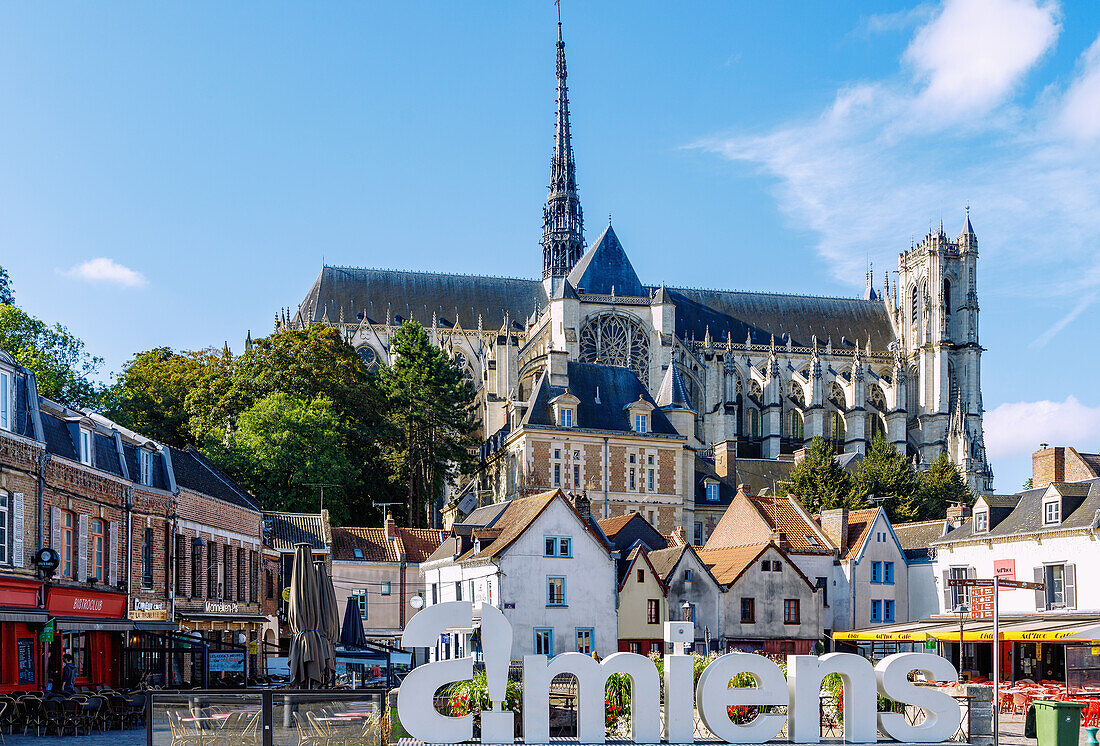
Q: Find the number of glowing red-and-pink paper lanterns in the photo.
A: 0